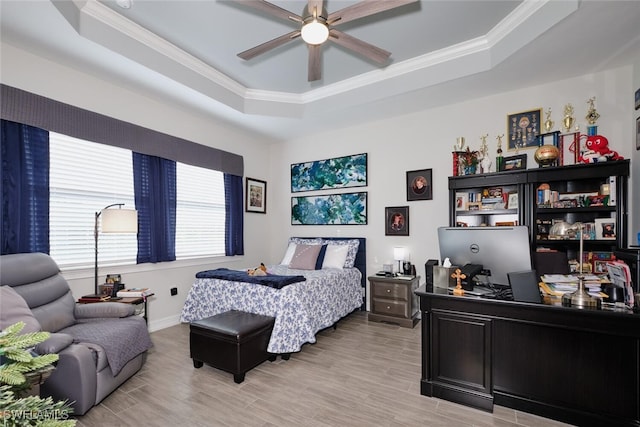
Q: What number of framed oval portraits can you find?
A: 2